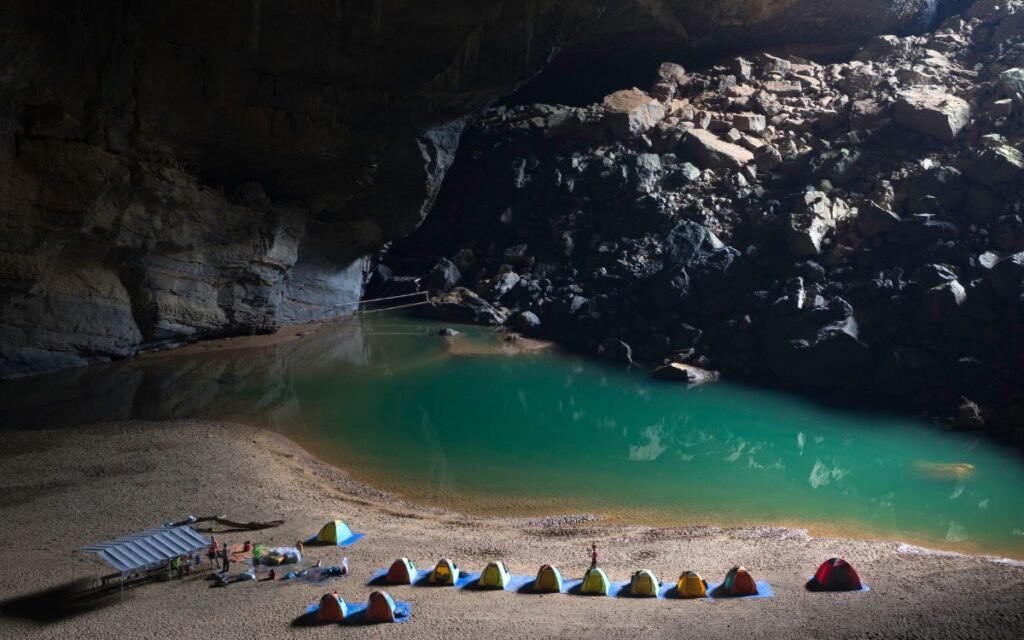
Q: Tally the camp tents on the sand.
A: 12